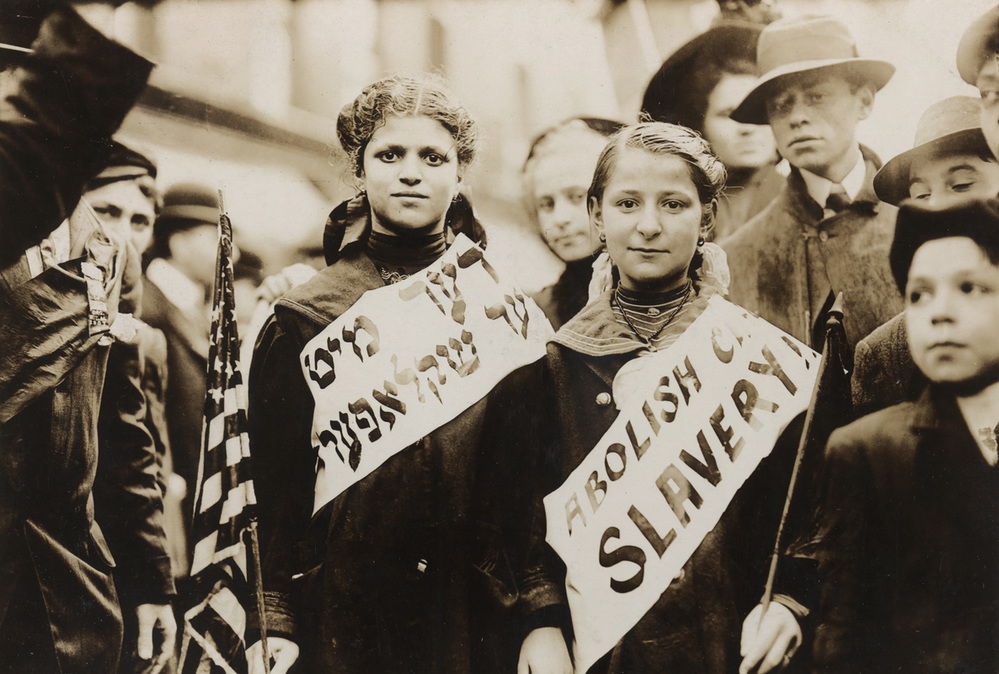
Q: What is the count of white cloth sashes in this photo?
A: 2